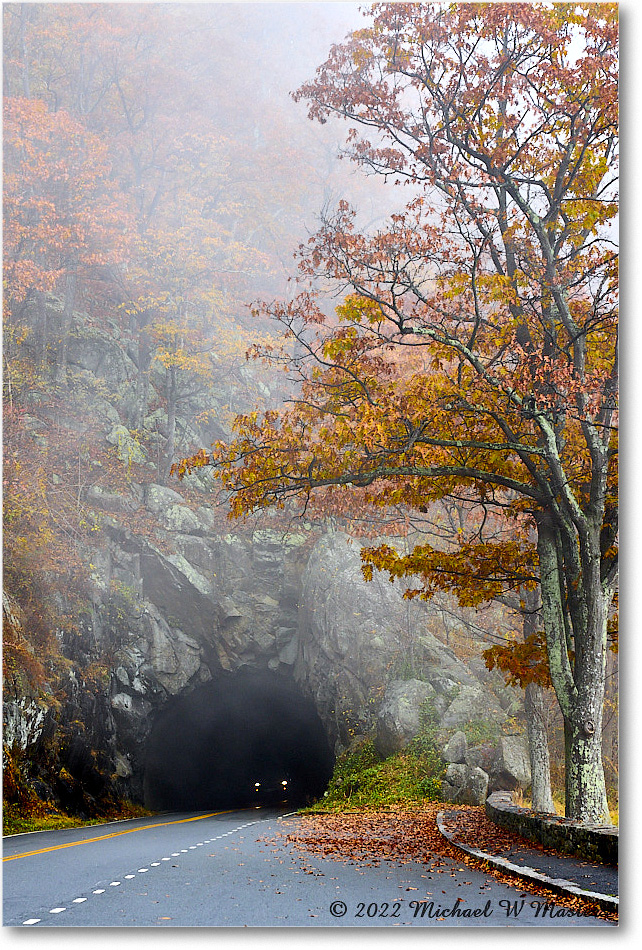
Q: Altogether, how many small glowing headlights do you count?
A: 2